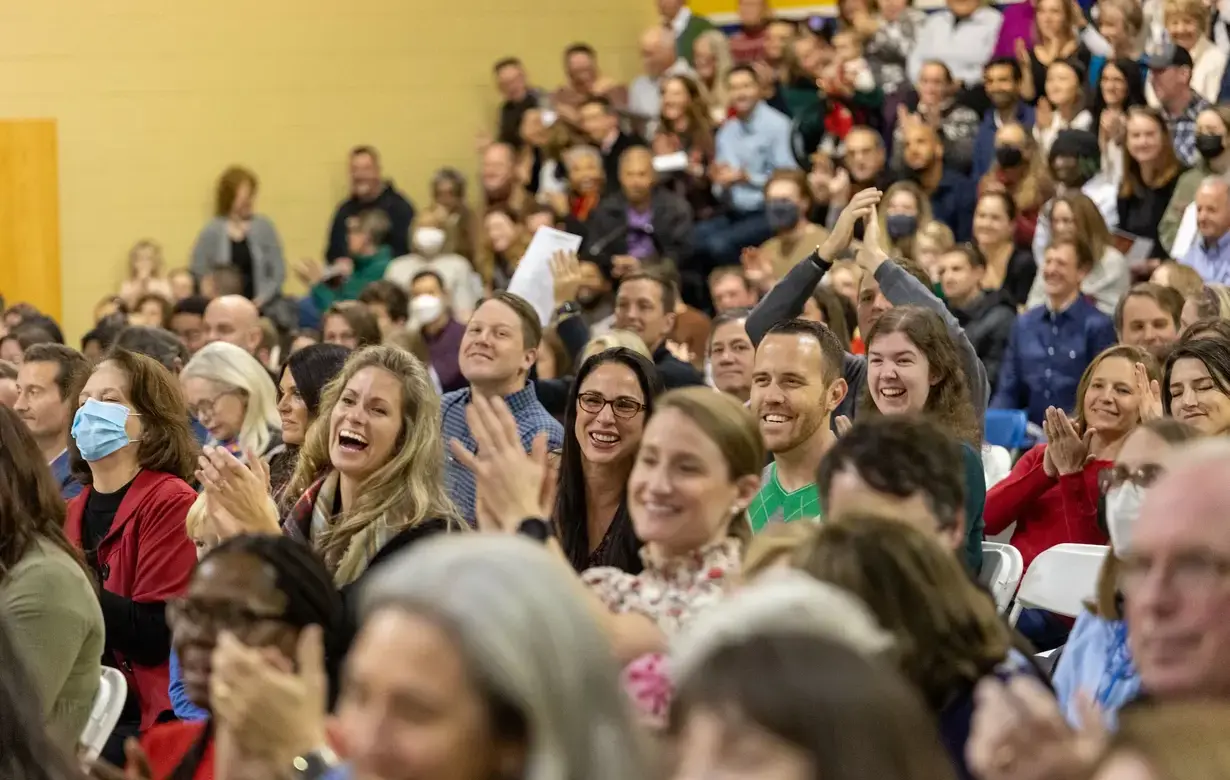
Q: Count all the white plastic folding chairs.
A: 4